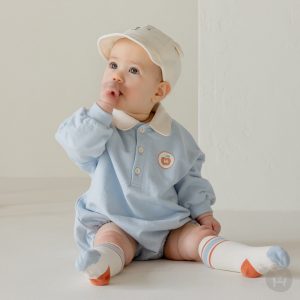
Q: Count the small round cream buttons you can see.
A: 3